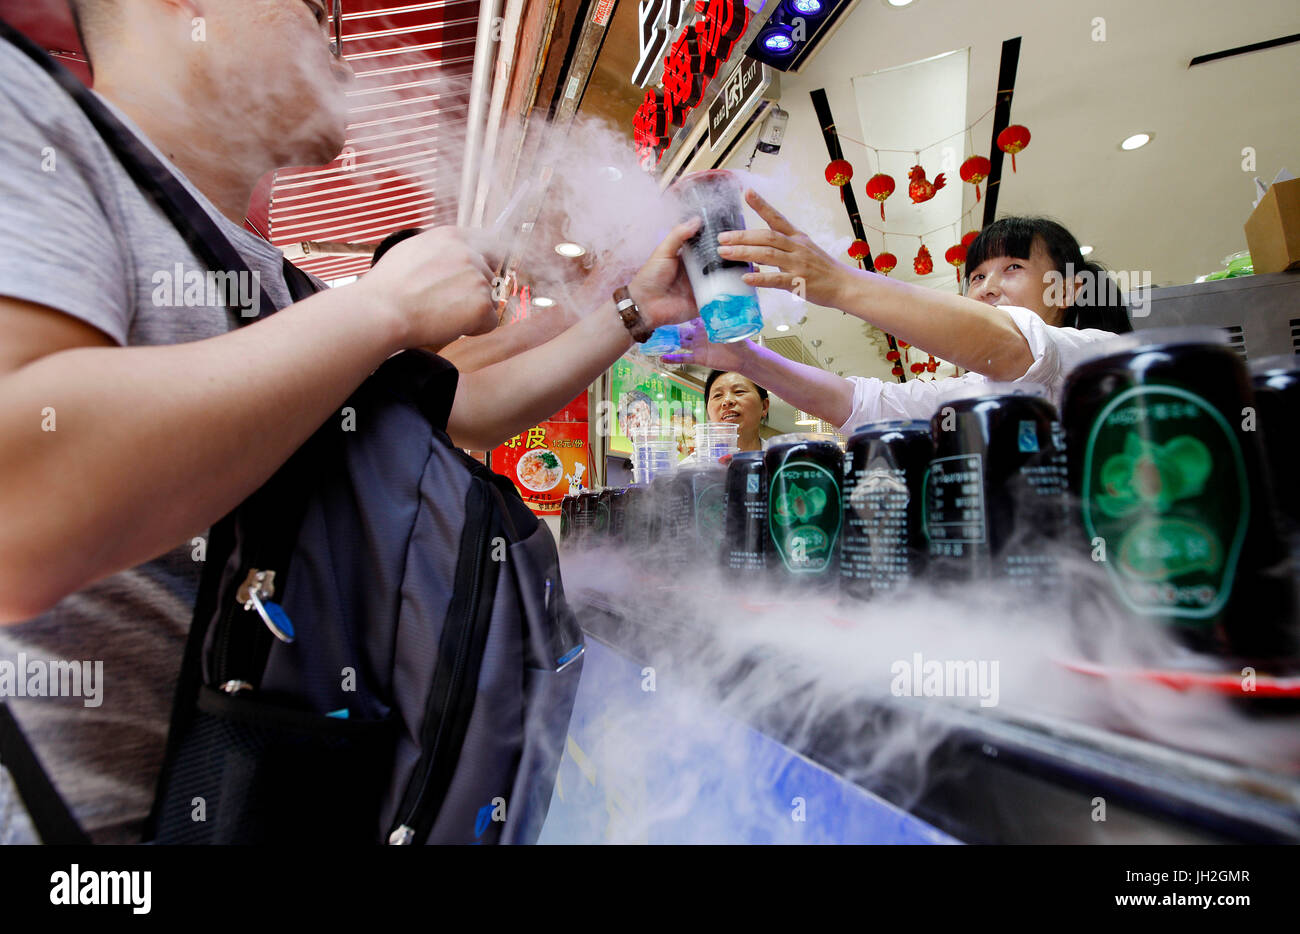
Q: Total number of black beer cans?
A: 12